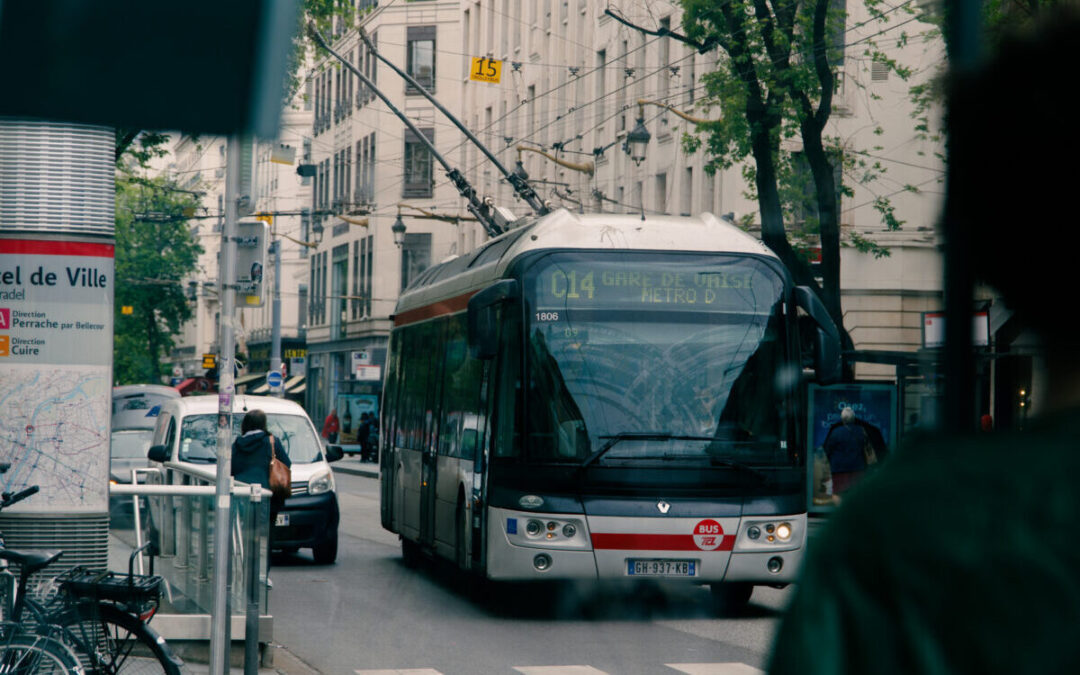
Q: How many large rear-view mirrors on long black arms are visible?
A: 2